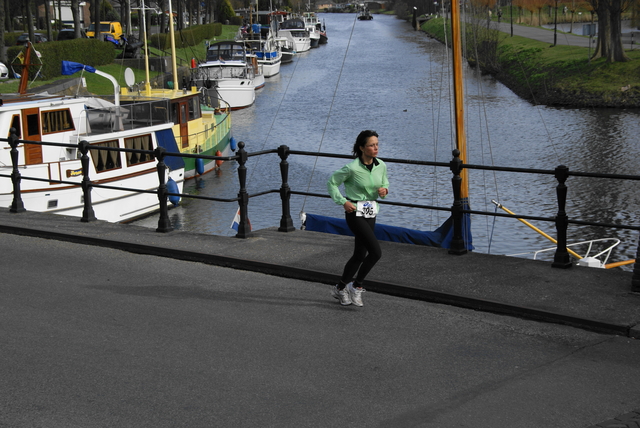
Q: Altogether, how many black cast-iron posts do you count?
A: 8